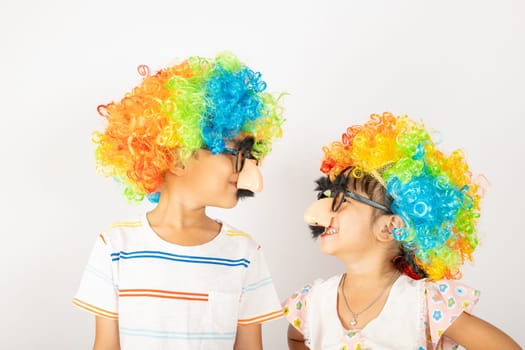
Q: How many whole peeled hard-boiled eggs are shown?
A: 0